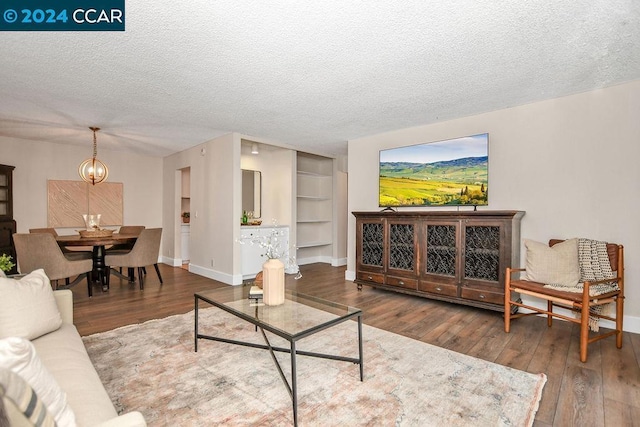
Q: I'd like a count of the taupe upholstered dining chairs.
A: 4